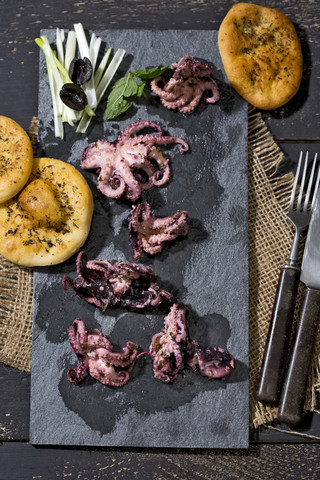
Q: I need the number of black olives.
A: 2